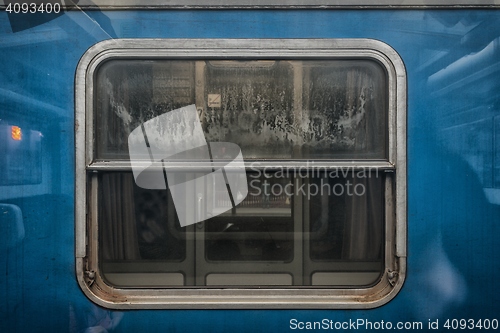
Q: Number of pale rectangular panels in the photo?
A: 3